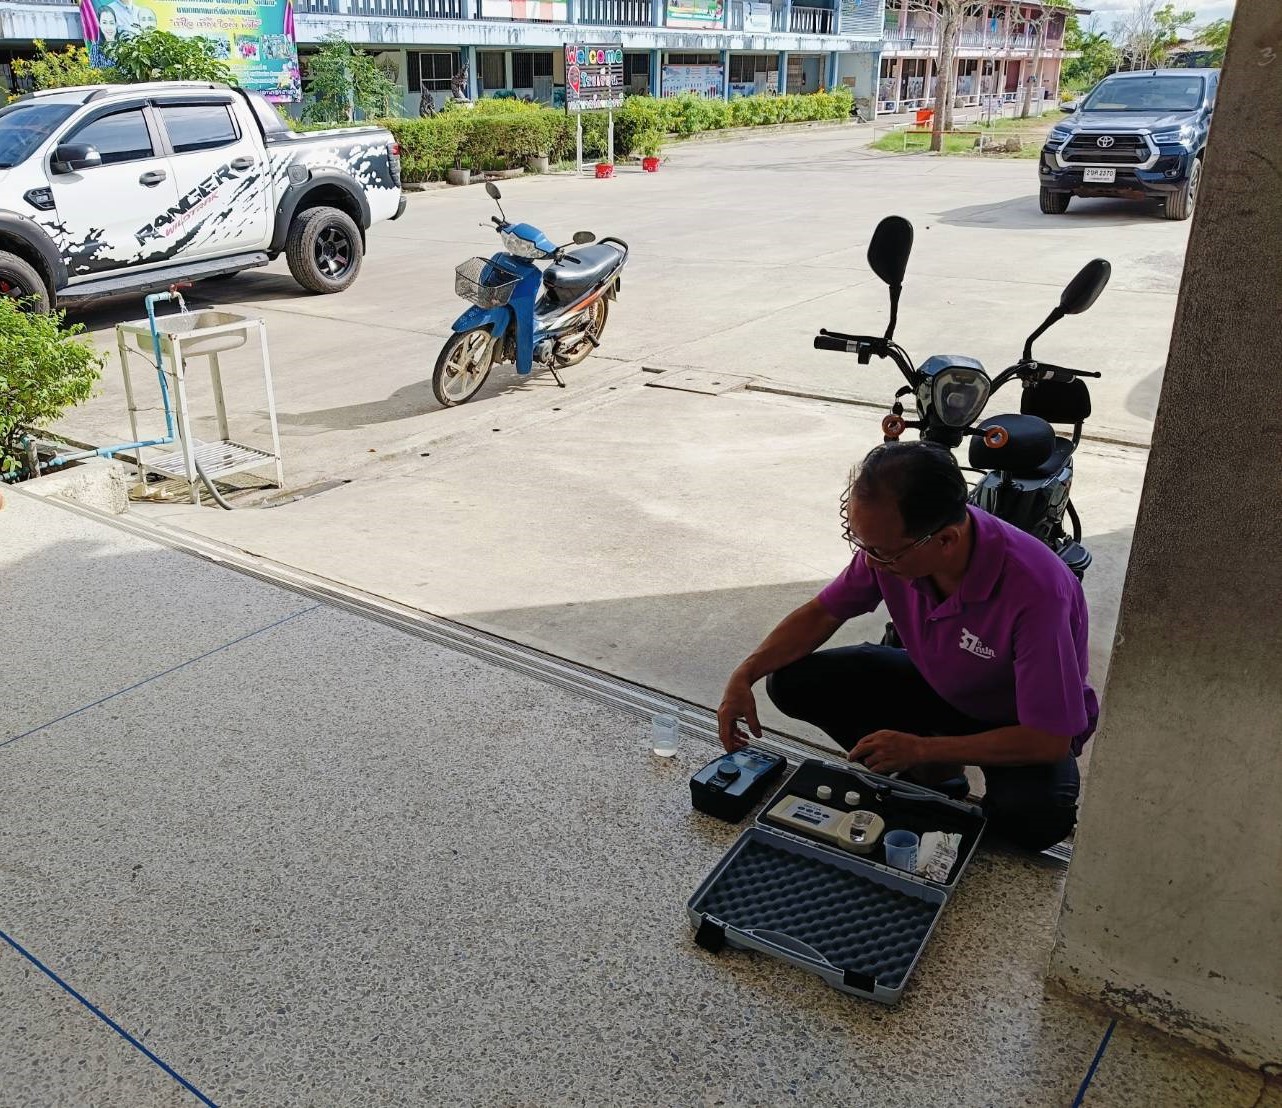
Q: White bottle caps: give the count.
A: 2